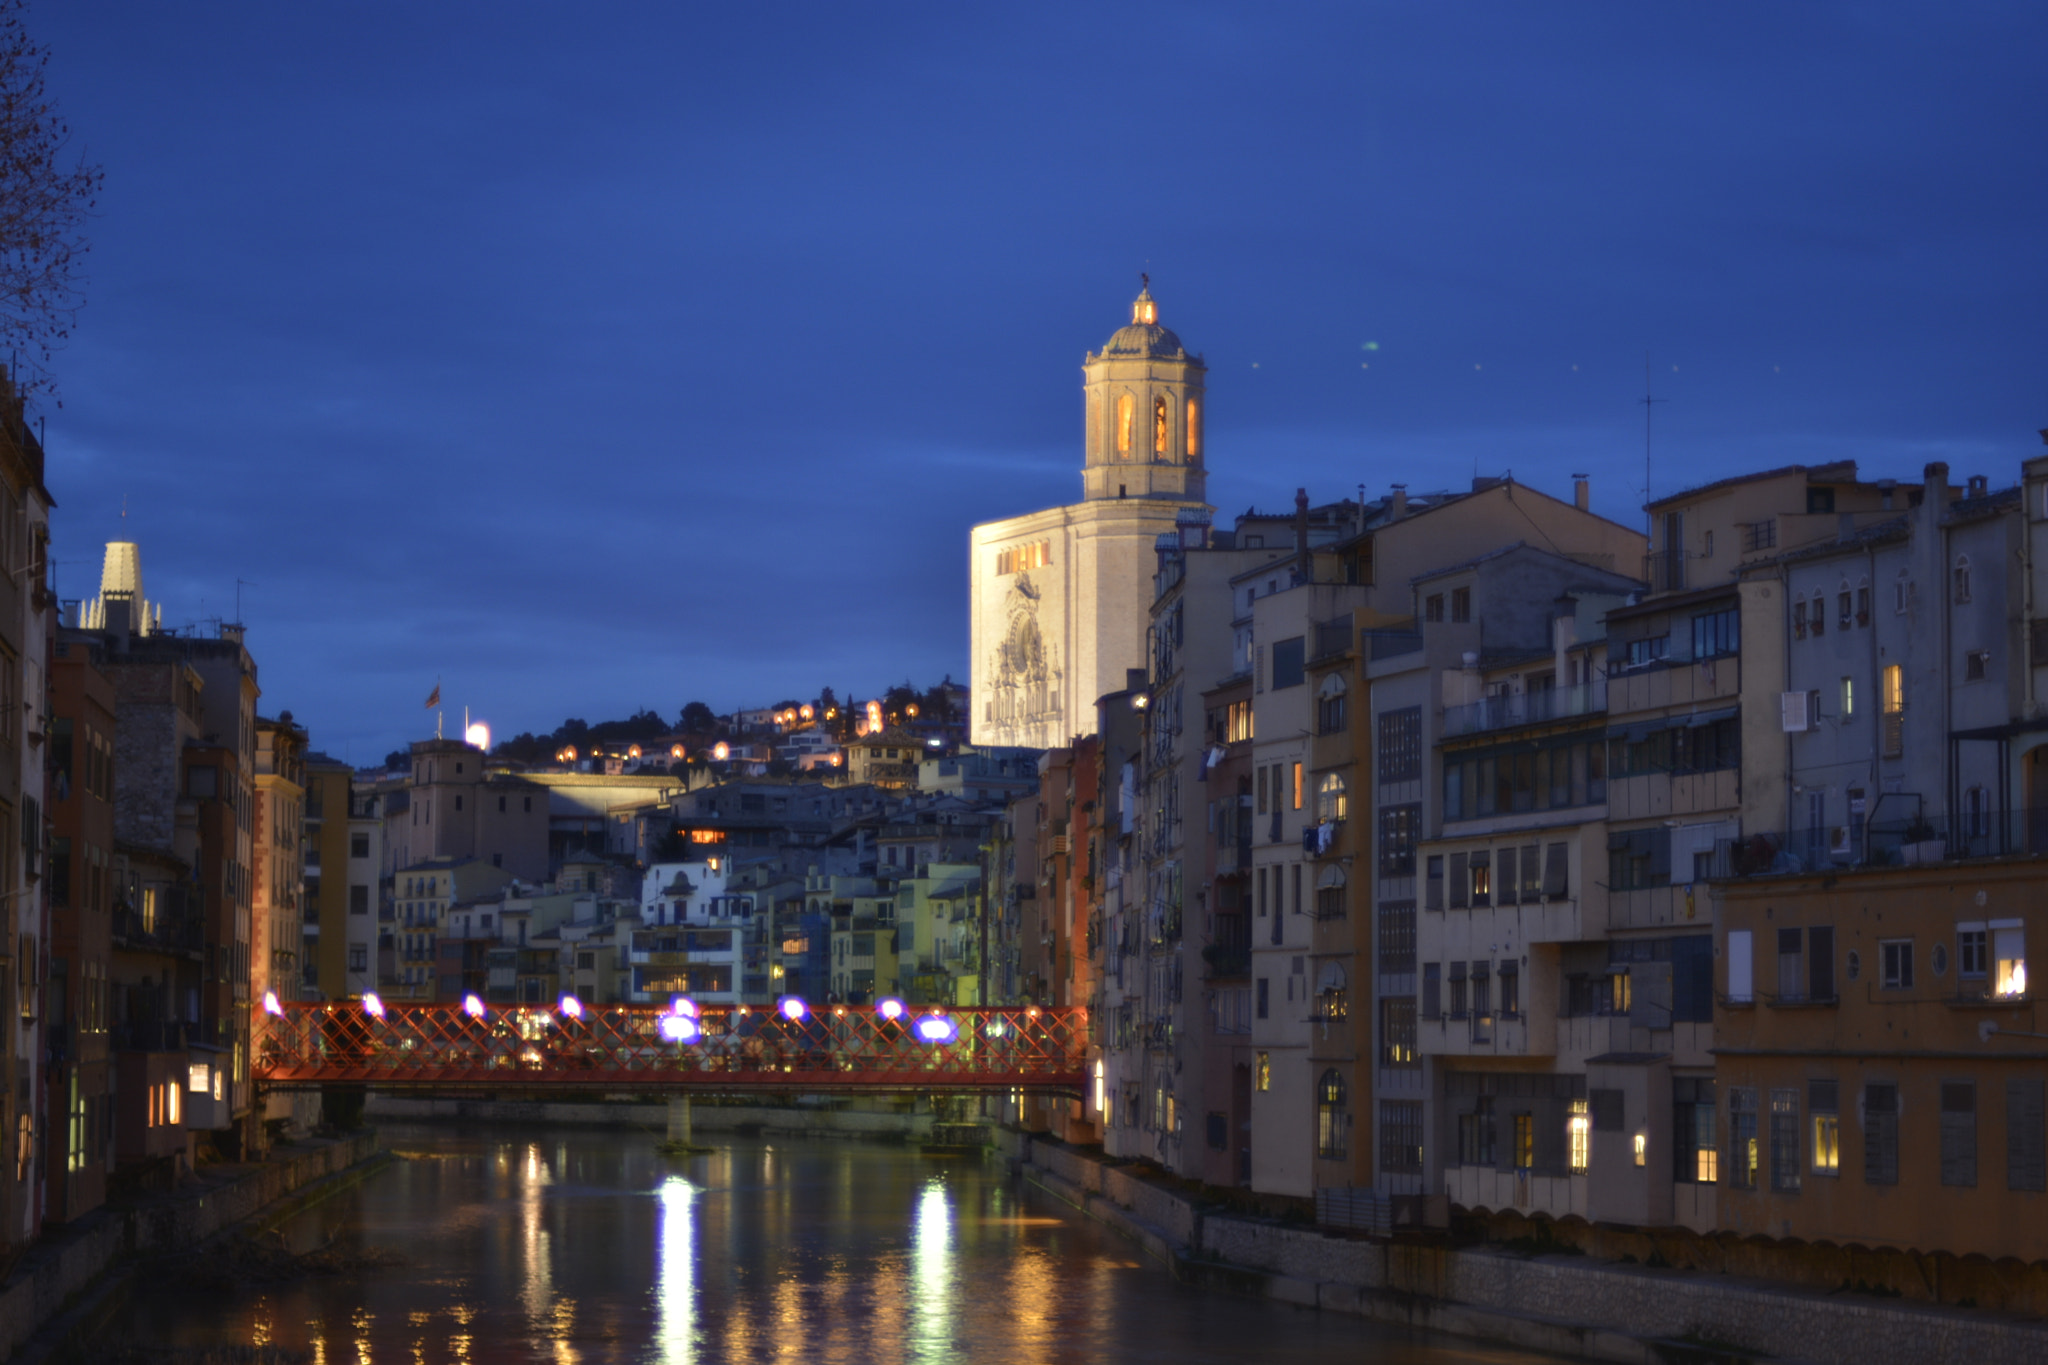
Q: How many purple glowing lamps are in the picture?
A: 9